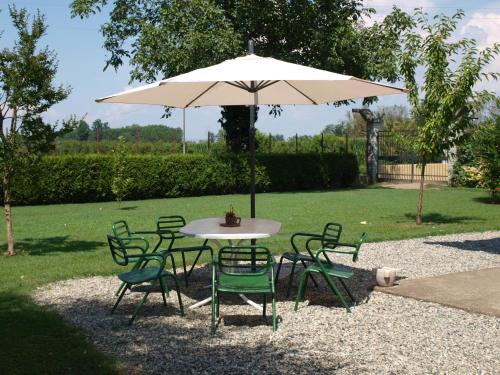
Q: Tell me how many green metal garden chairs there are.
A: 6